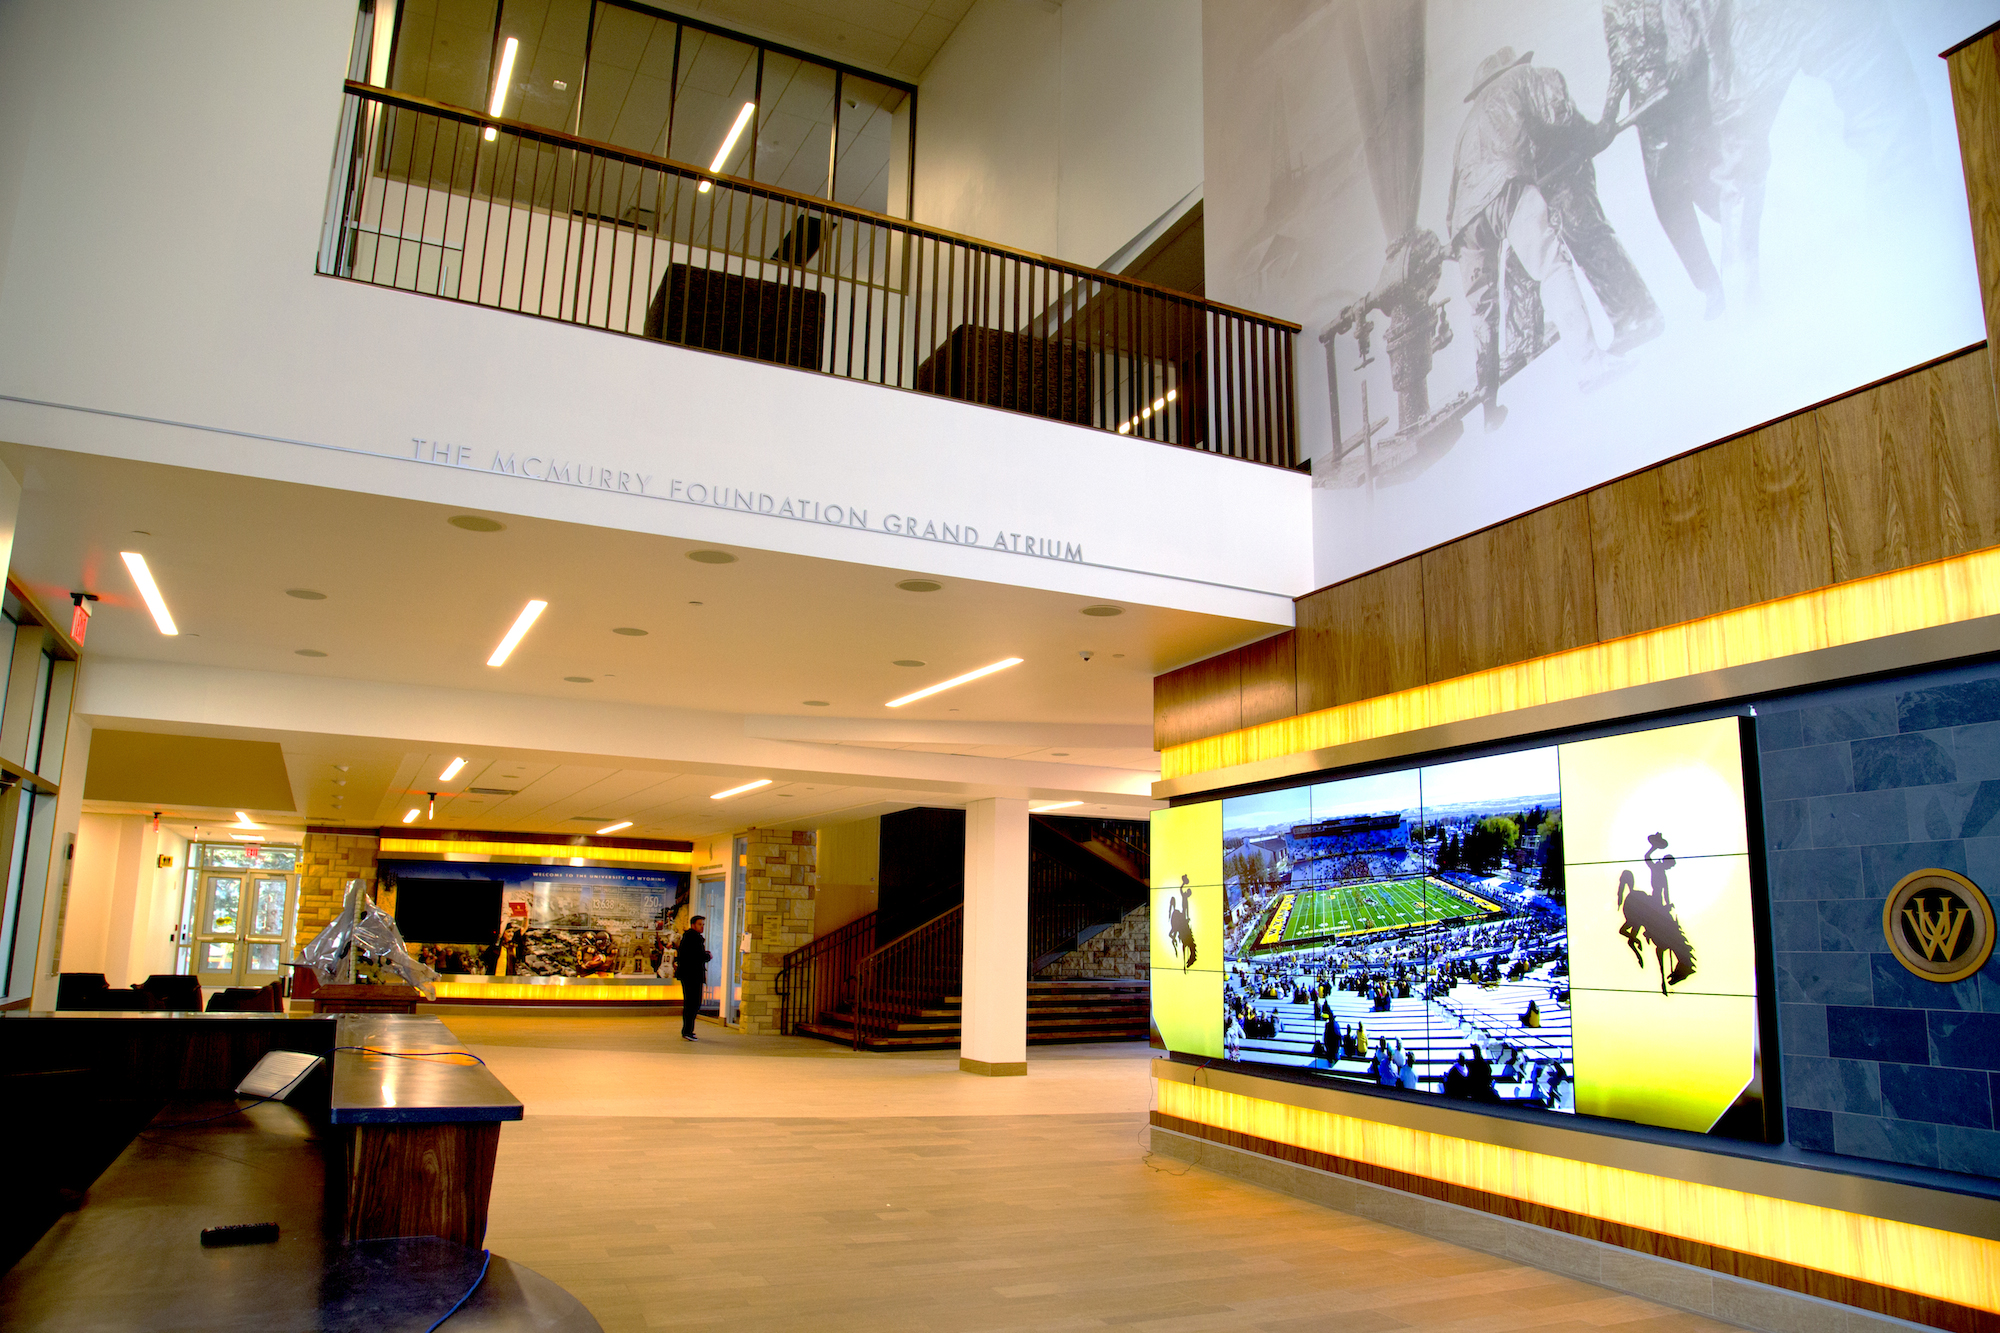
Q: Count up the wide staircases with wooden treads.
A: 1